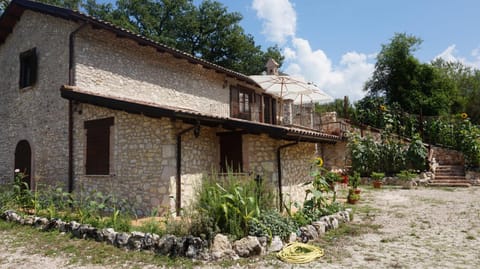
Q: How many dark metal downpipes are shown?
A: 3